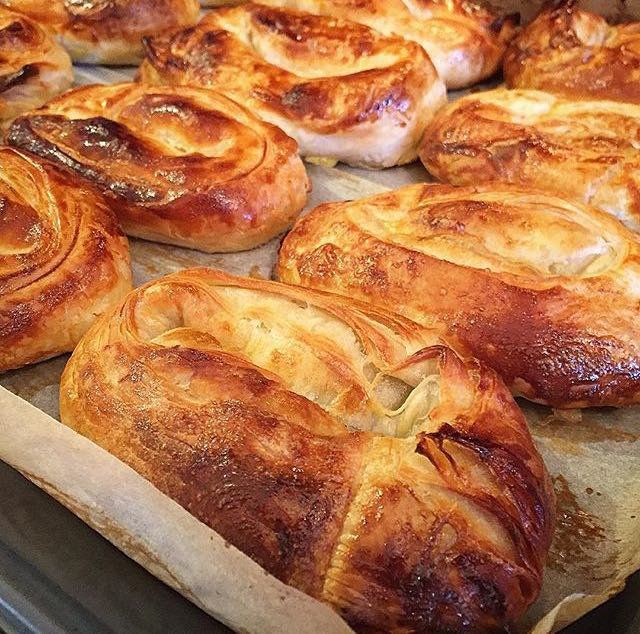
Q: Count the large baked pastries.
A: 10